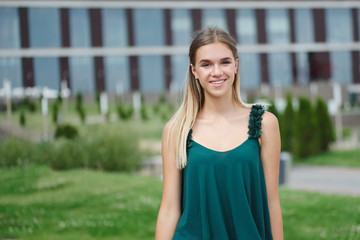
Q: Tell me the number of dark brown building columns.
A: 11